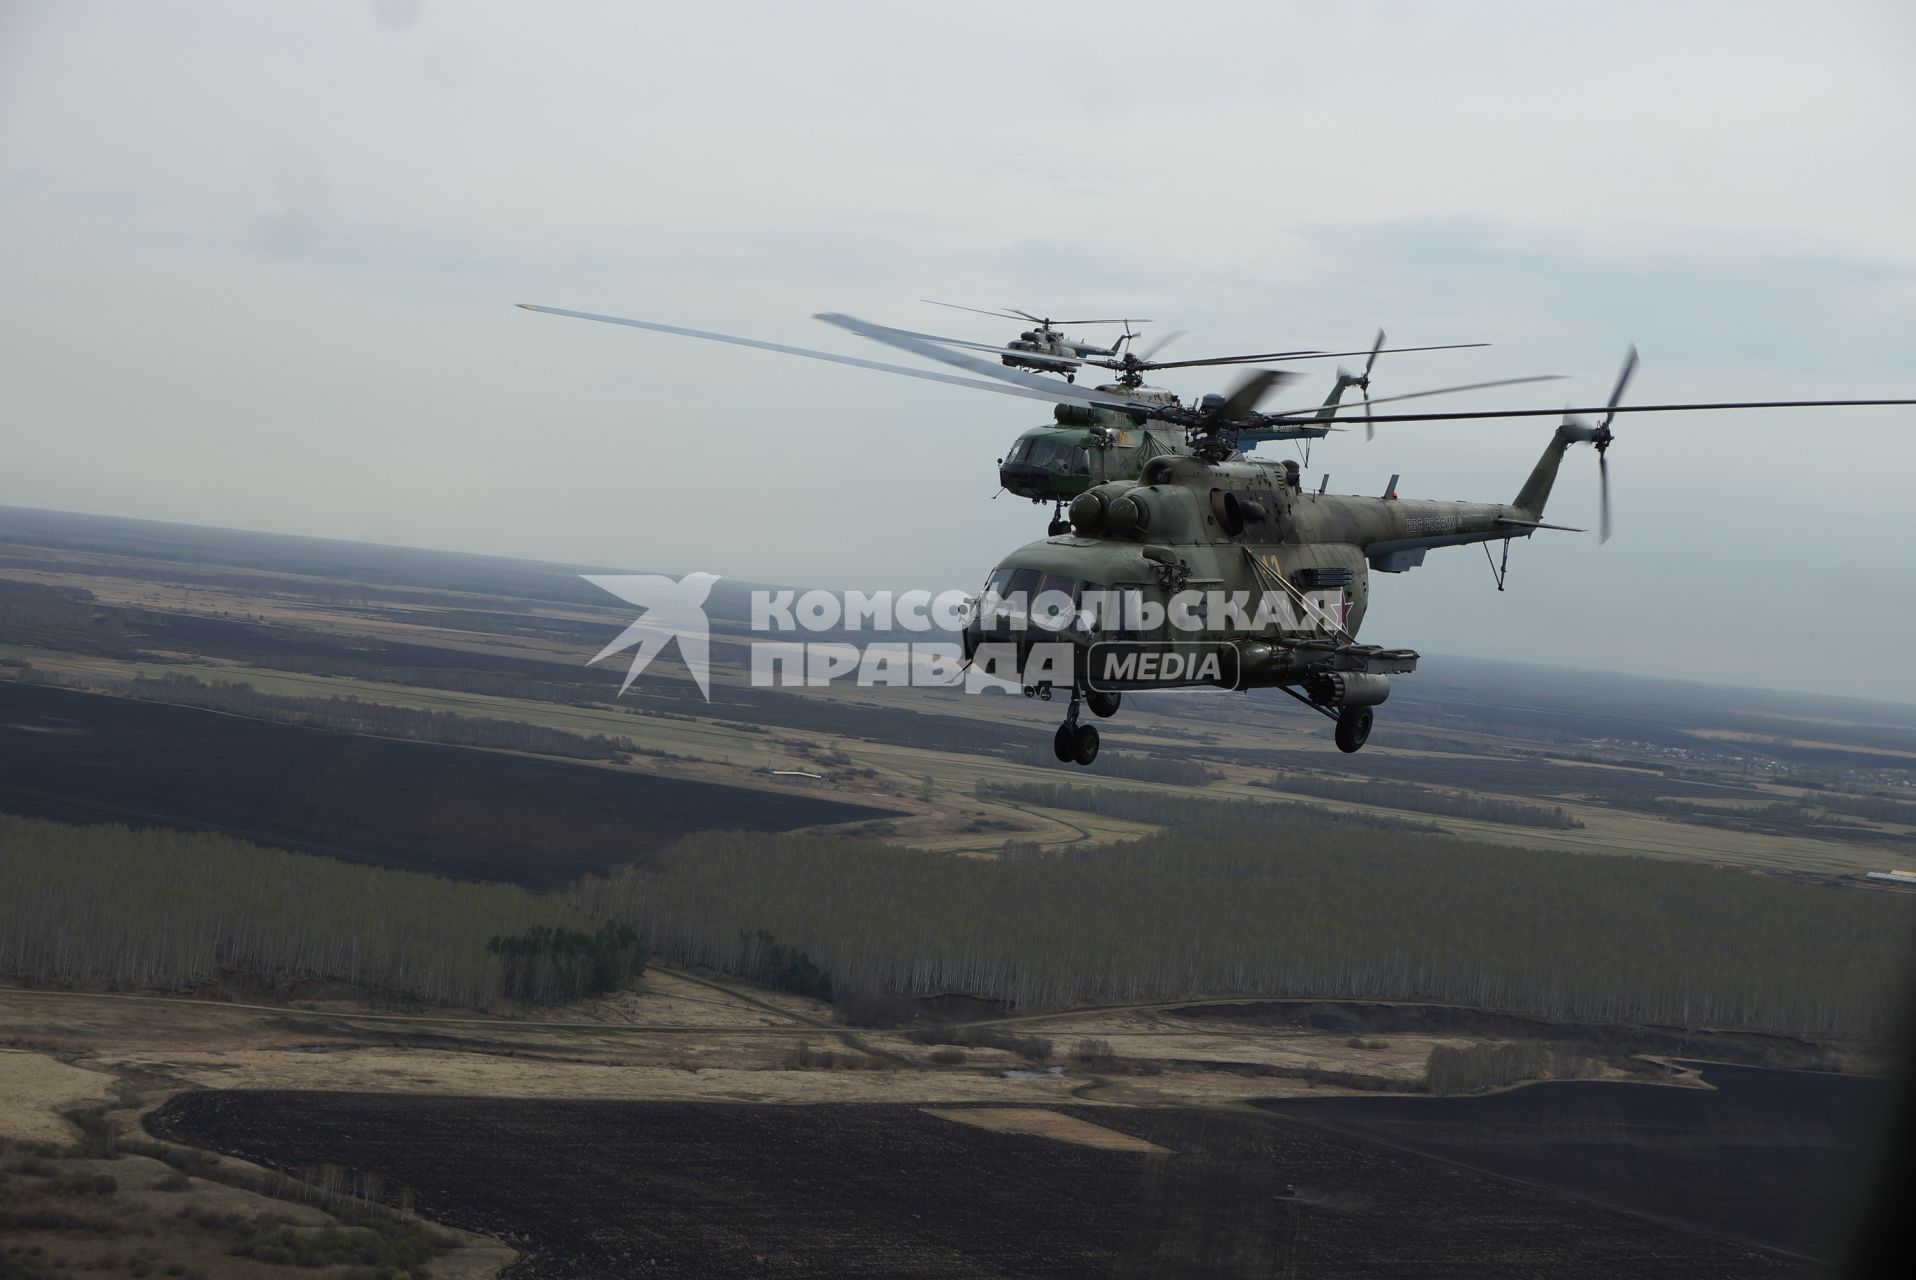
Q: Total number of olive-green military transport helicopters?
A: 3